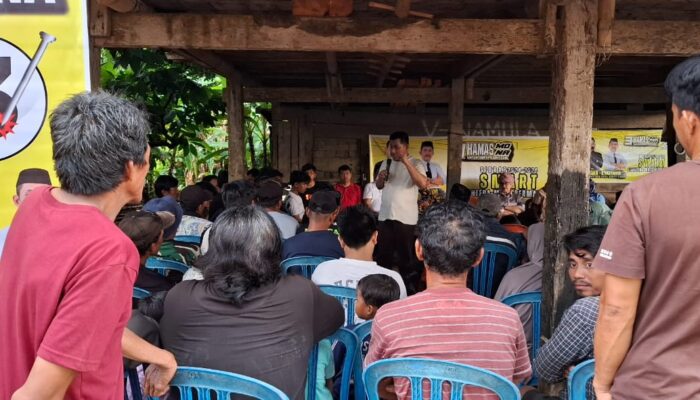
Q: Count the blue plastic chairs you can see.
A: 12